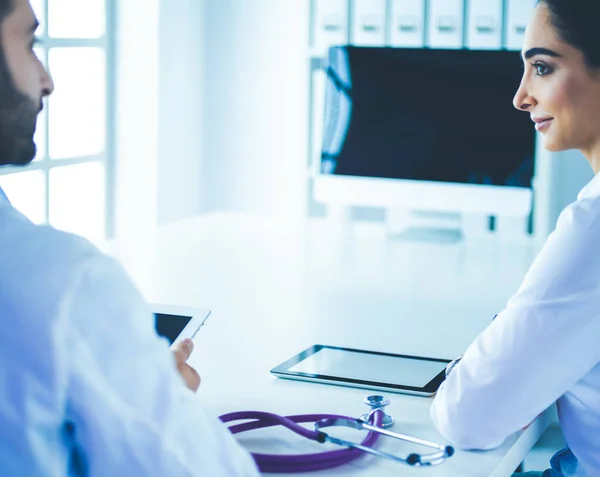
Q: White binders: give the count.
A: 6